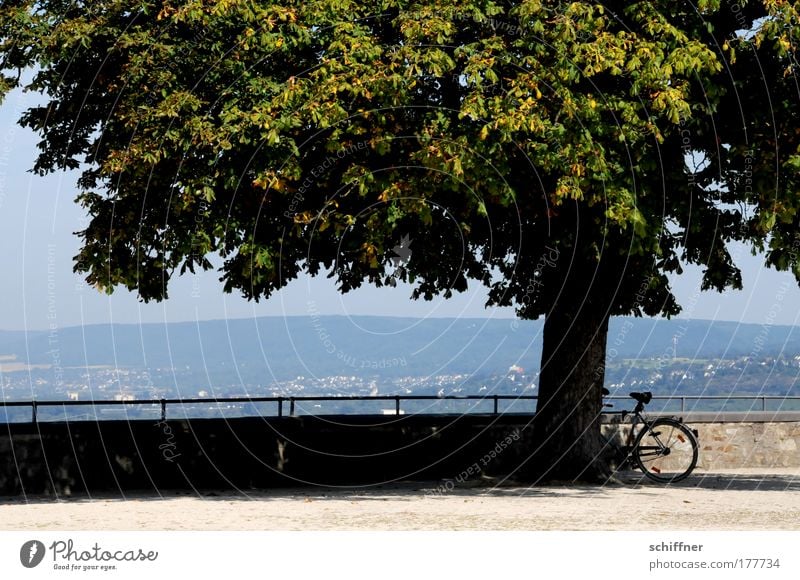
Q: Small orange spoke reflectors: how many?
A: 2